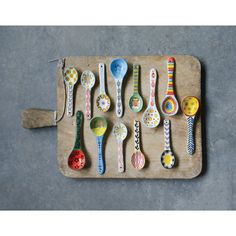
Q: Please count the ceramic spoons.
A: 13